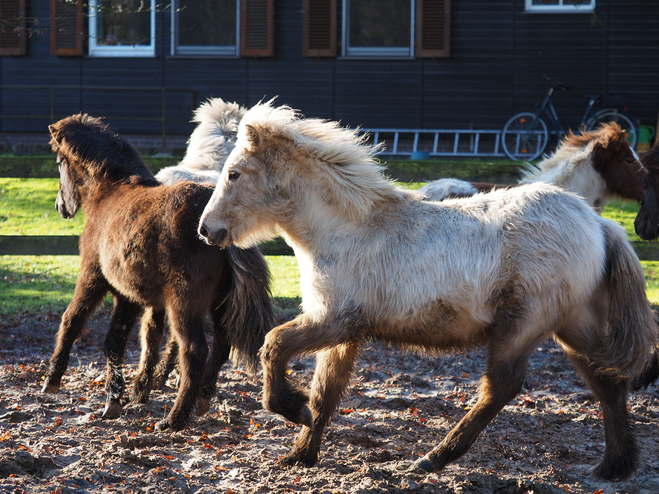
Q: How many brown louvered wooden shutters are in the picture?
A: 5